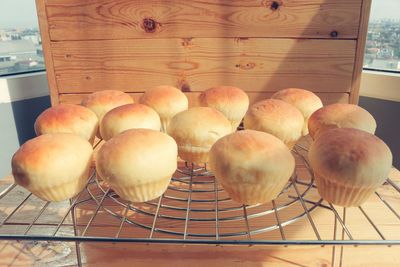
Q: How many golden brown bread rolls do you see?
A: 13